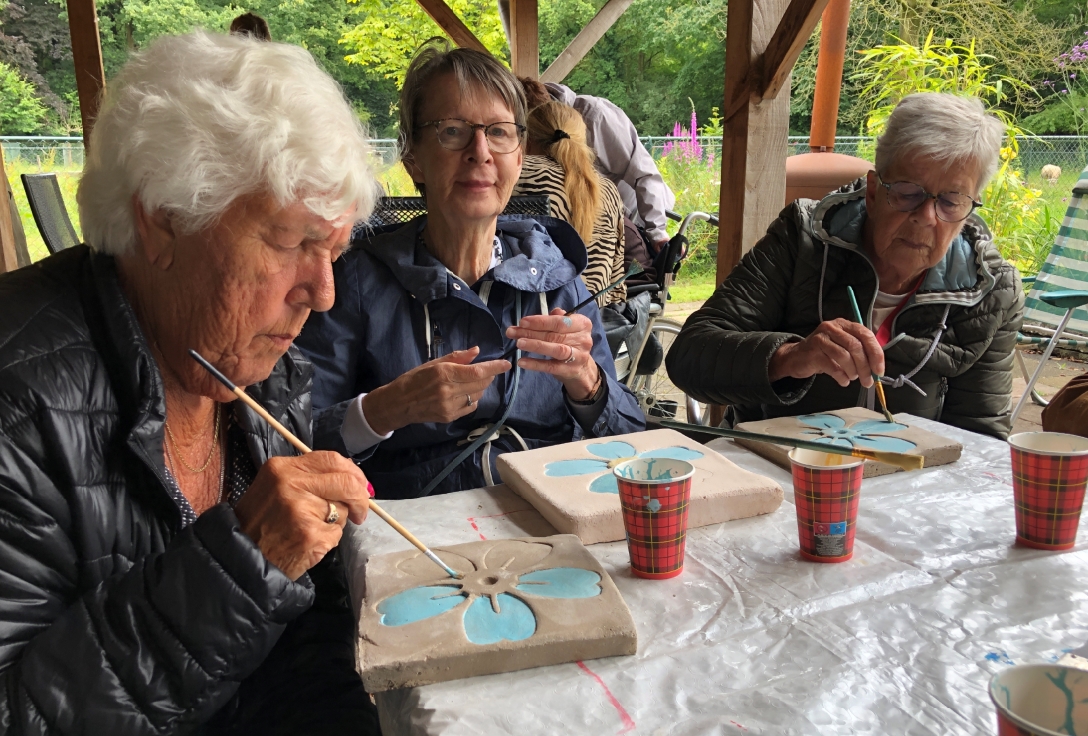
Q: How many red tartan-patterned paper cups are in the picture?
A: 4